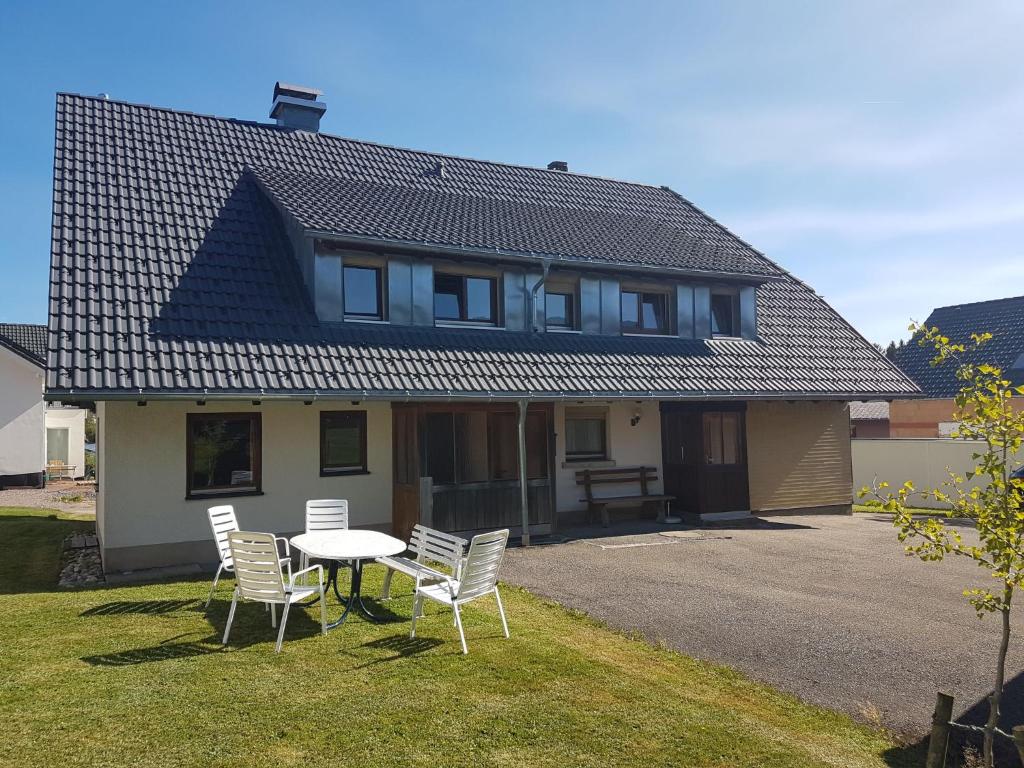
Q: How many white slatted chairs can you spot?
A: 4